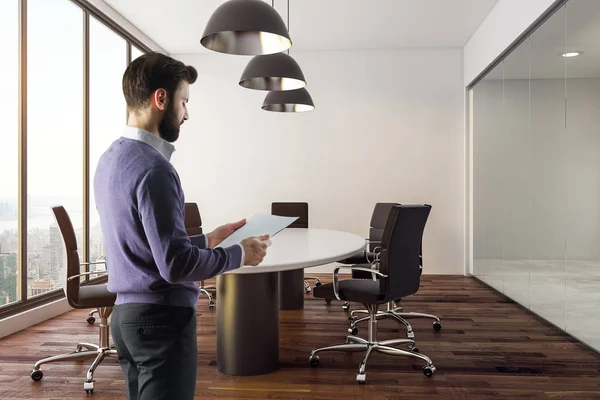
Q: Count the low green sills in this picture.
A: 0